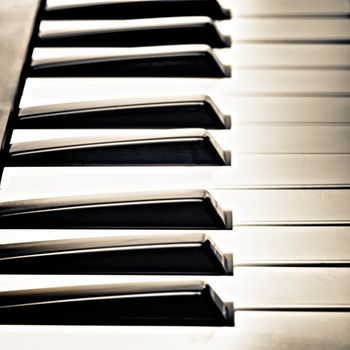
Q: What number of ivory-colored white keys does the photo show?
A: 11